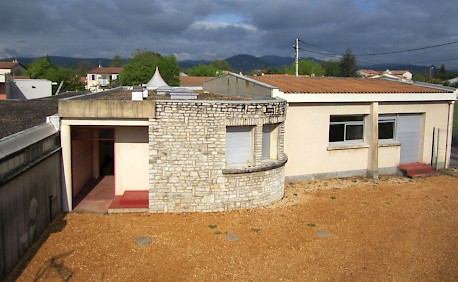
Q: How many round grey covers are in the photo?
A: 3